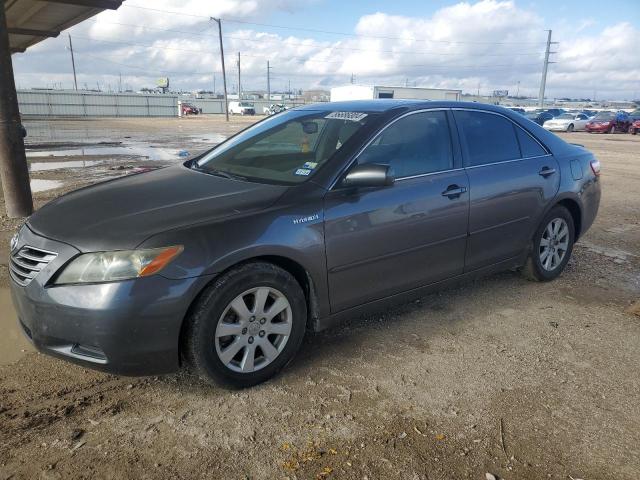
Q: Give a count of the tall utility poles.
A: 5